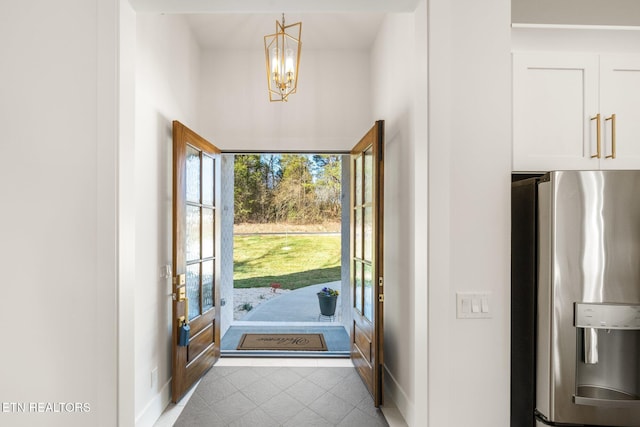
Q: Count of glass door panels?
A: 12